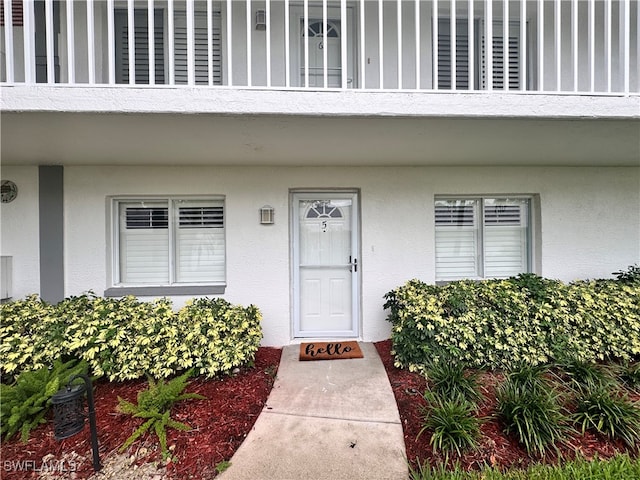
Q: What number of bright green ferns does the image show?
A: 2